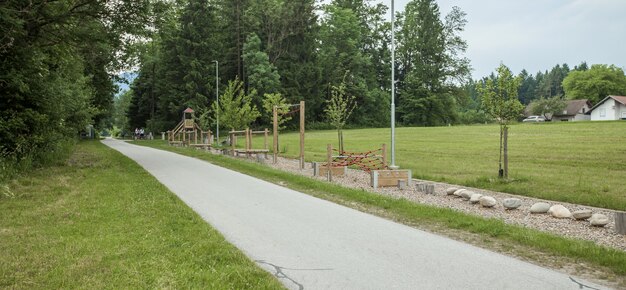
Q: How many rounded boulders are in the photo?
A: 10